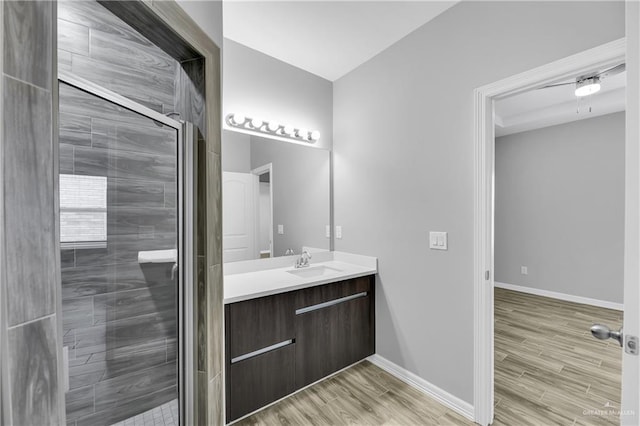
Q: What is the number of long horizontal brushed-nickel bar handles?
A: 2